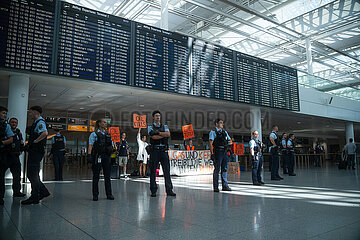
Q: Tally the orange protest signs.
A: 4